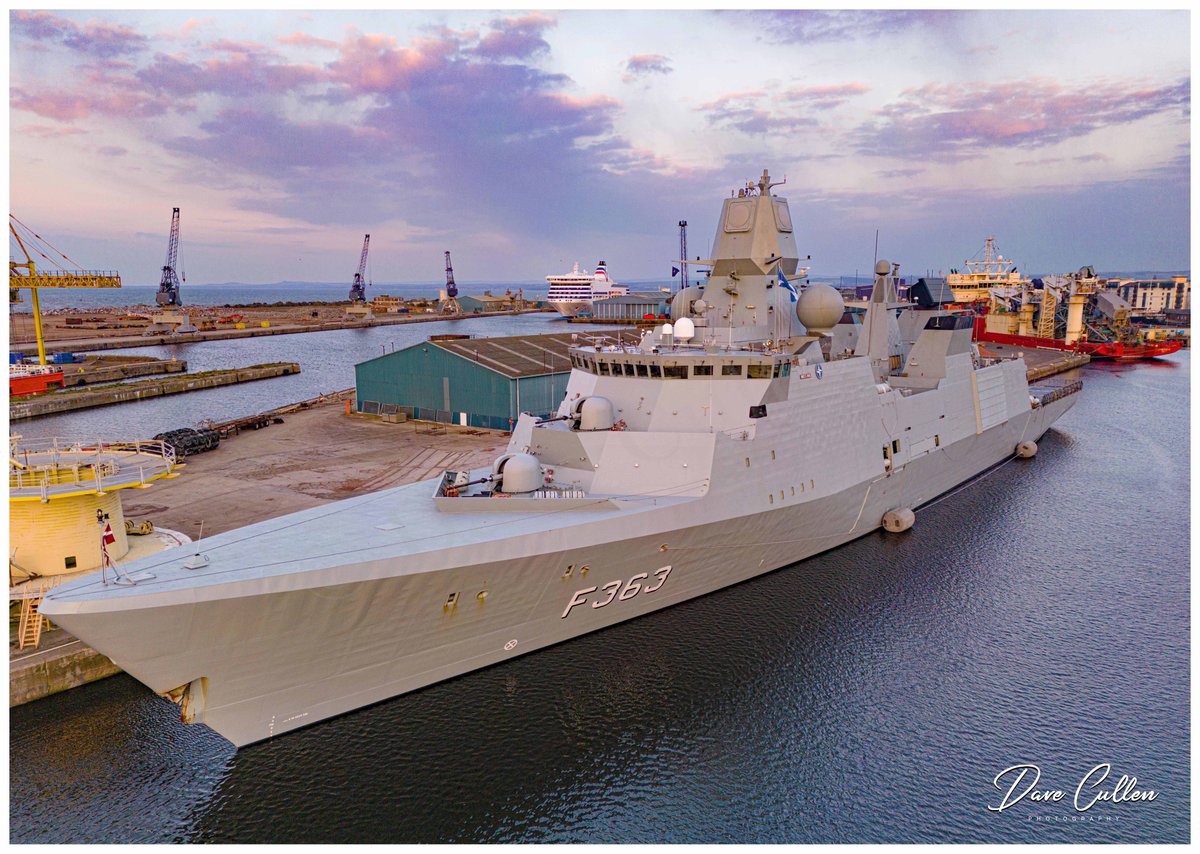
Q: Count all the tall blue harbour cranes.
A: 4